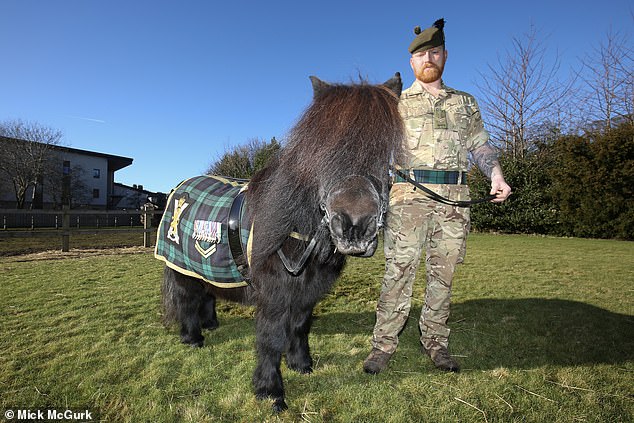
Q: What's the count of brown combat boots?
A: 2